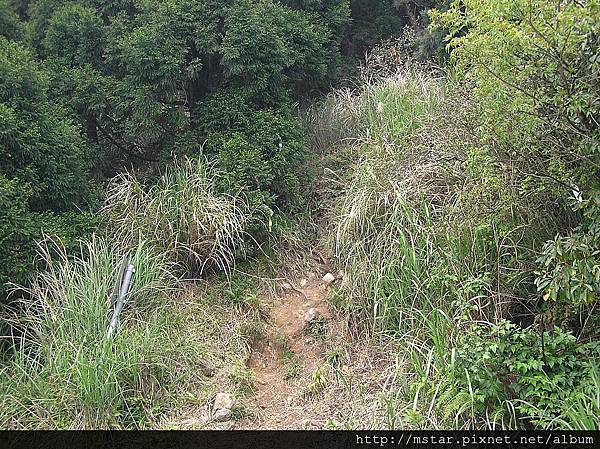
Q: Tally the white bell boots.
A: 0